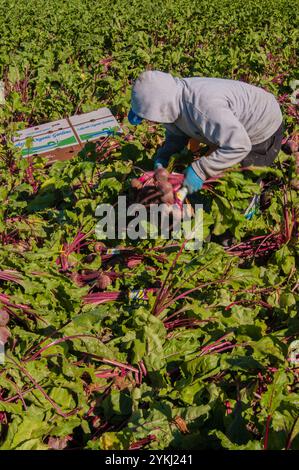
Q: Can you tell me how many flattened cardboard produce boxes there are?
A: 1